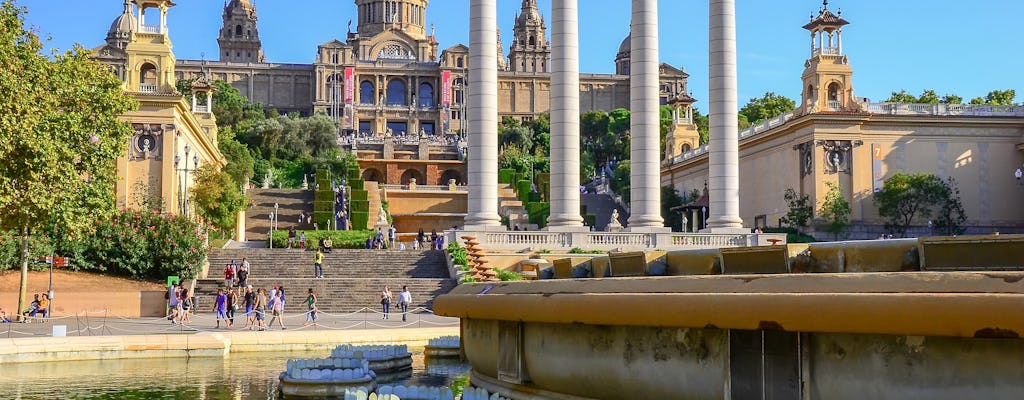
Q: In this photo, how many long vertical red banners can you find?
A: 2